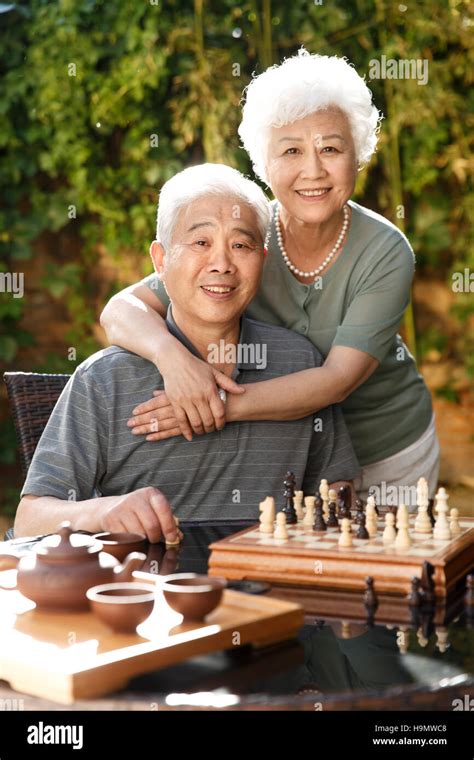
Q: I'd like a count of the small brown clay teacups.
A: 3